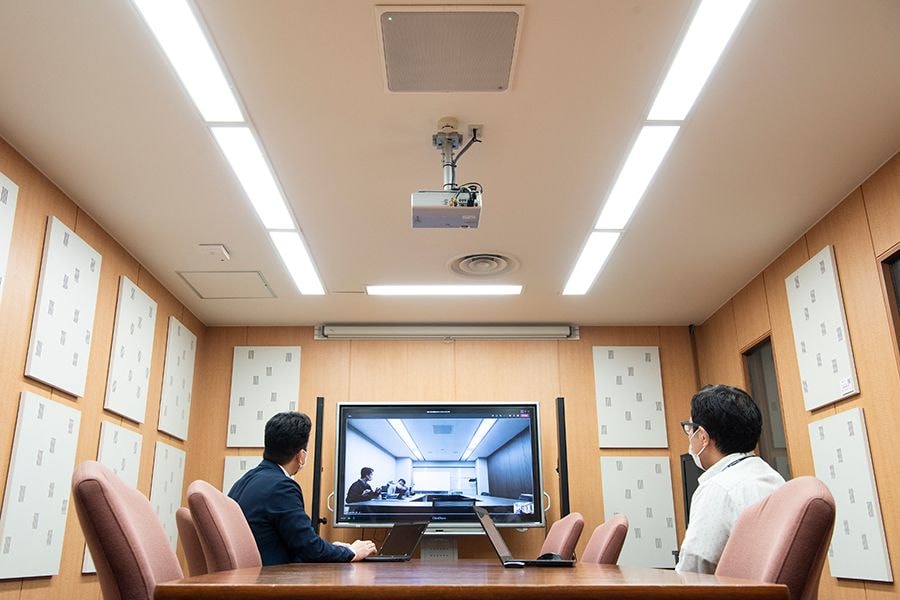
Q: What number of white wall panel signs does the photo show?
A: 13